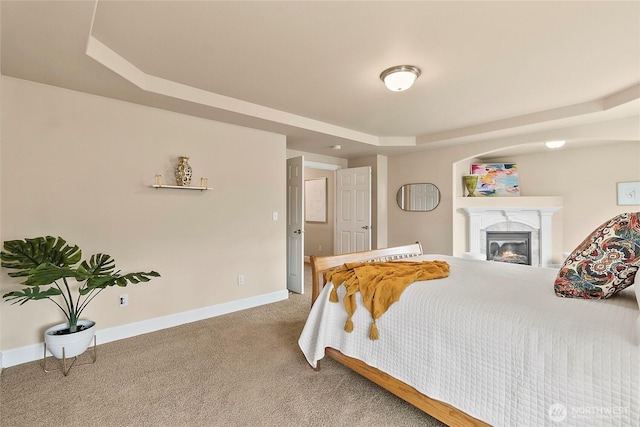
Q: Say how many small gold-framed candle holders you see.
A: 2